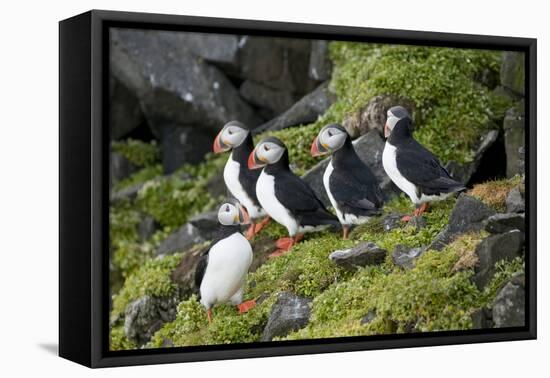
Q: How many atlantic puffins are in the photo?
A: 5